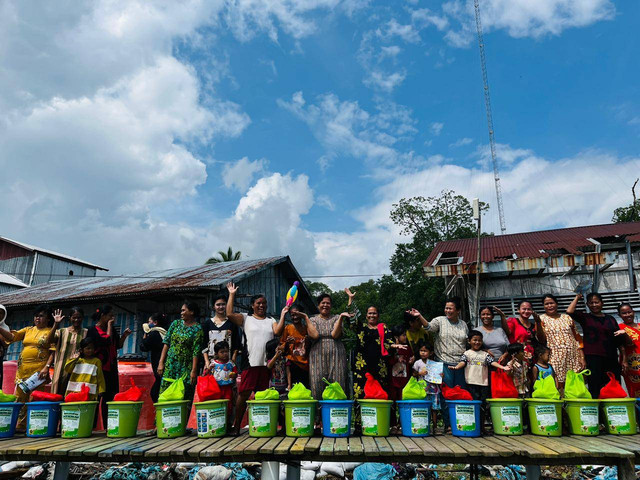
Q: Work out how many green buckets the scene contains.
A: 11